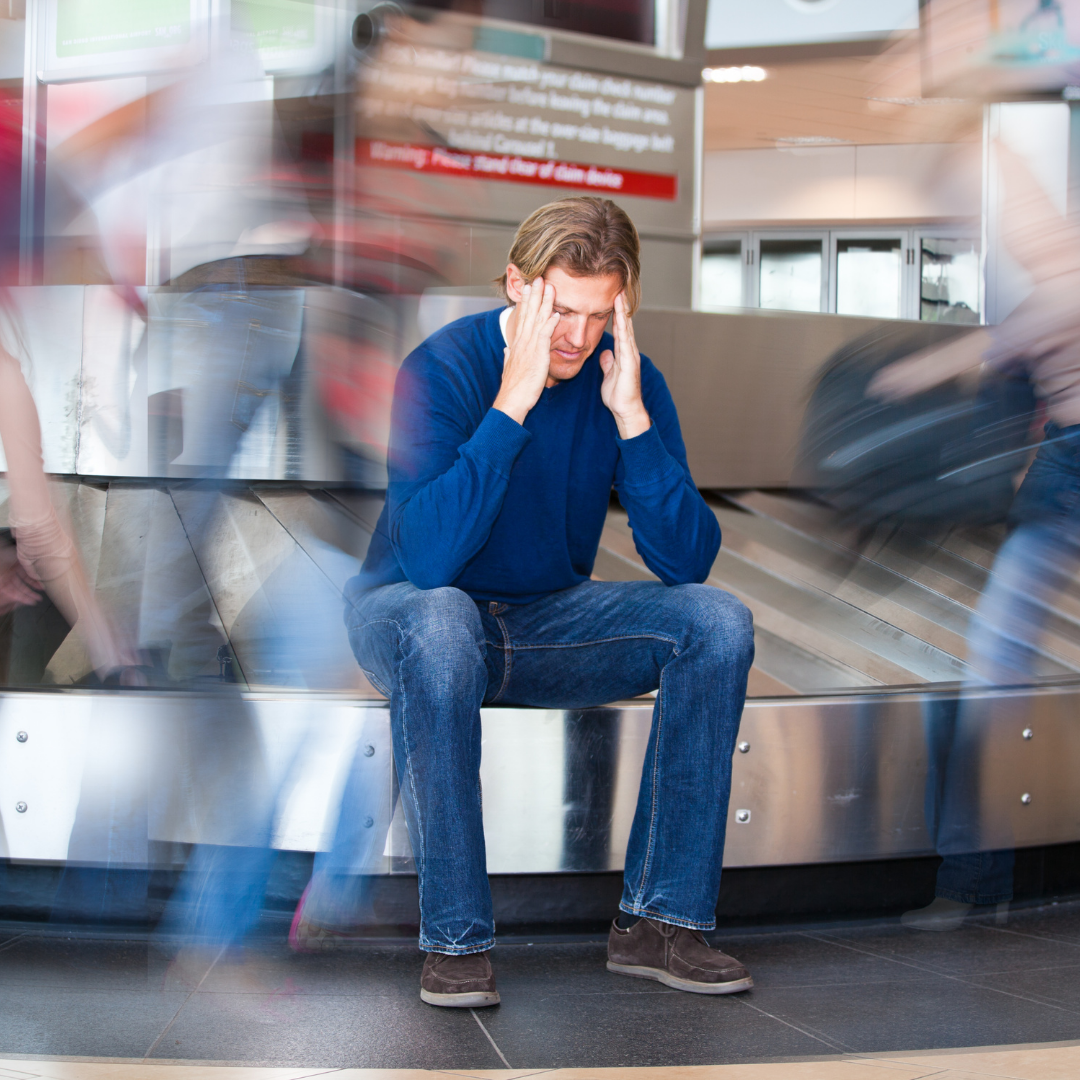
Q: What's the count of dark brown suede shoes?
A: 2